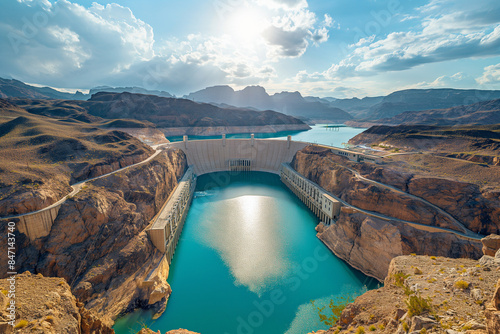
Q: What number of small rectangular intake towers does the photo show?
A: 4